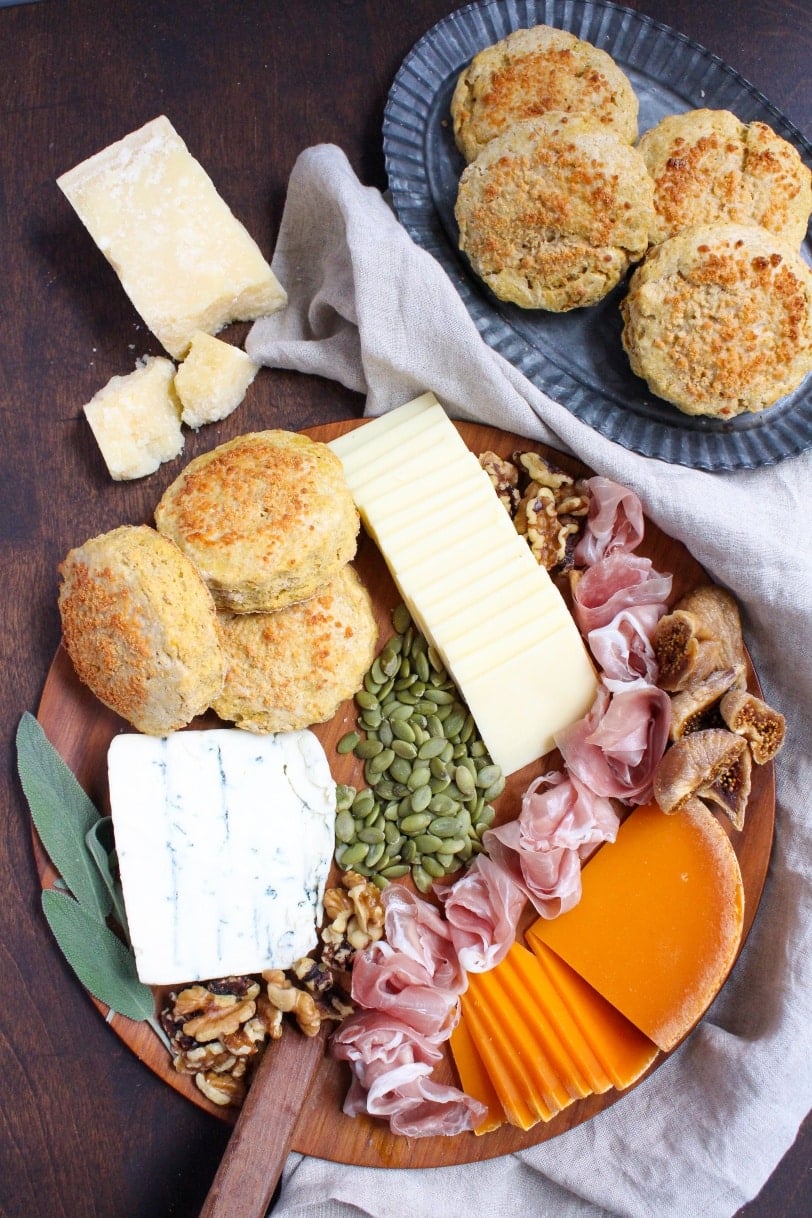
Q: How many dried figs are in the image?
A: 5